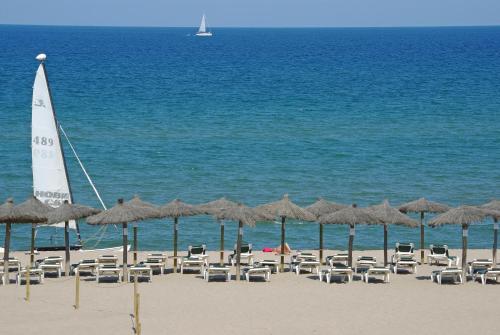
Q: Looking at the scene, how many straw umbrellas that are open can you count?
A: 15